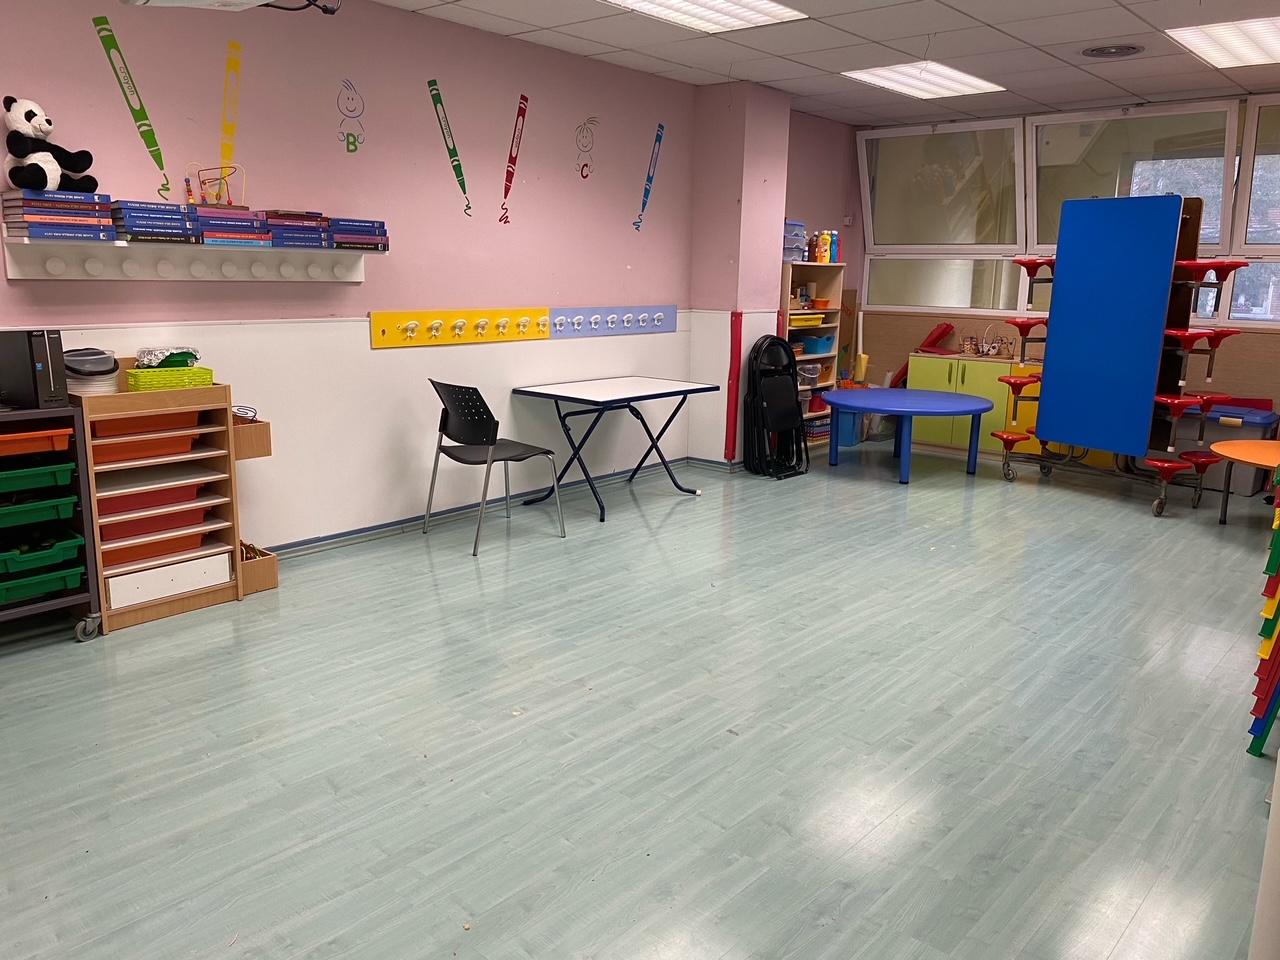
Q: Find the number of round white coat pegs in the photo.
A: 10